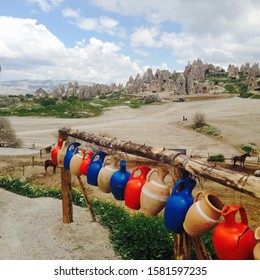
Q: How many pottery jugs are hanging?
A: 14